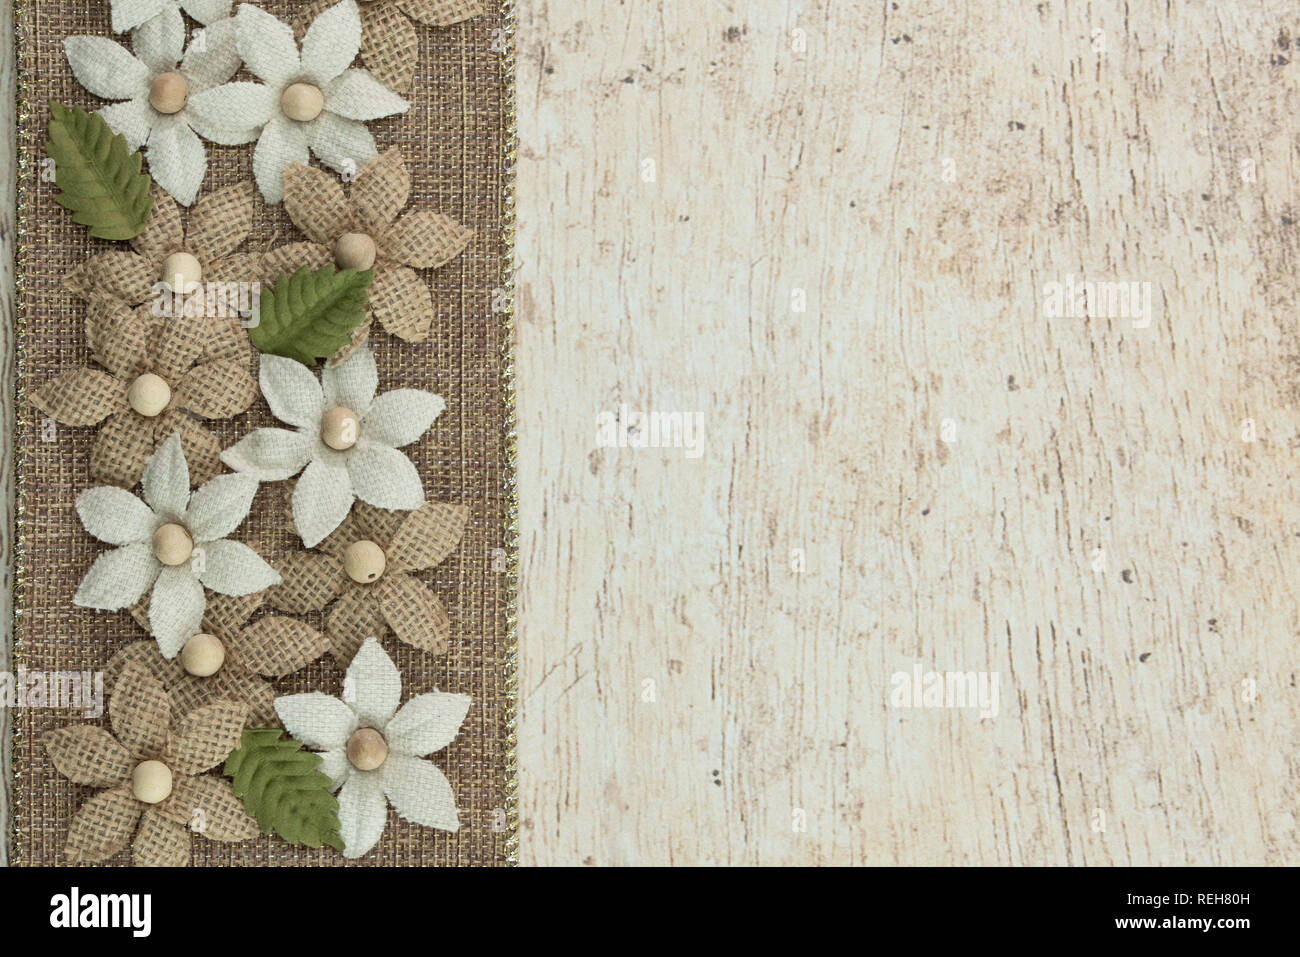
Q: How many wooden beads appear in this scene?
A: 11